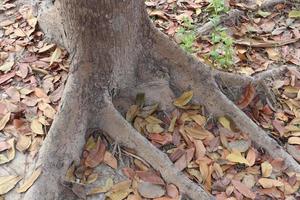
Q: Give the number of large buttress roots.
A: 3